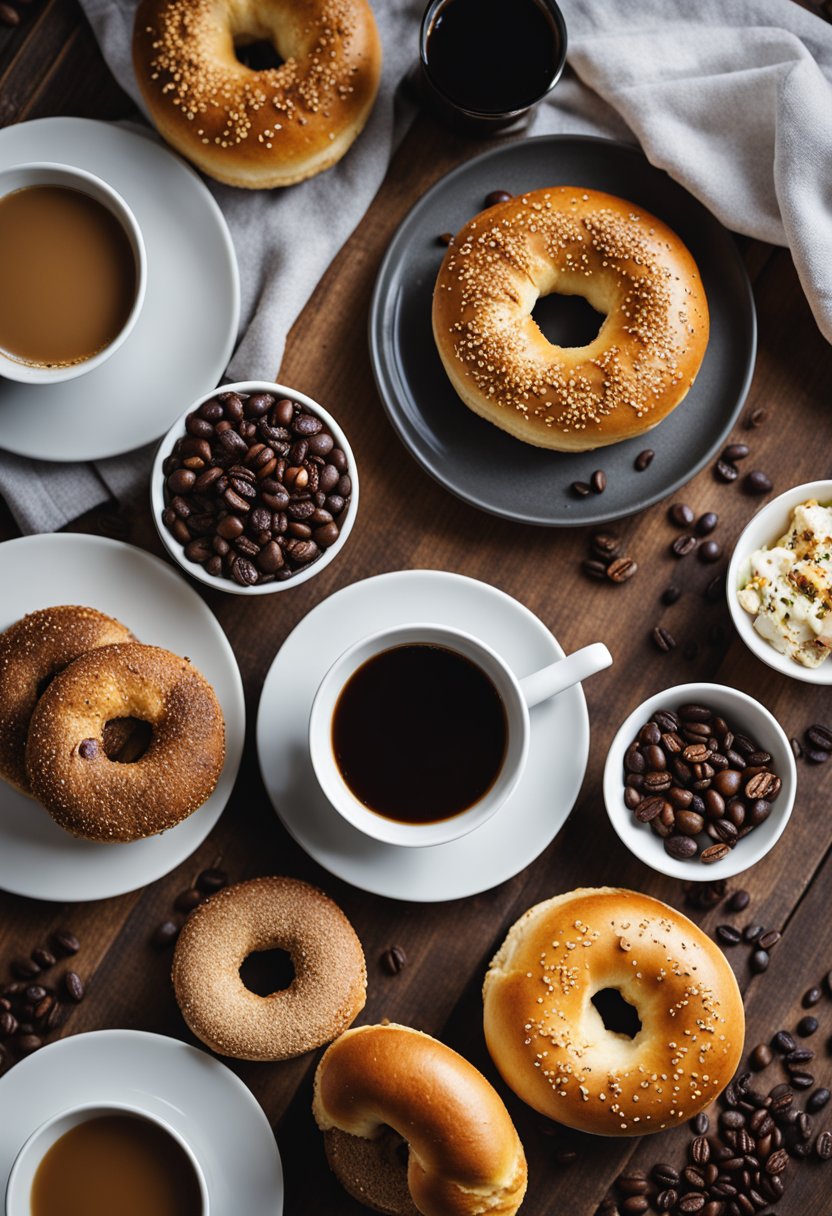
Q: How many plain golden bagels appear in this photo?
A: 1